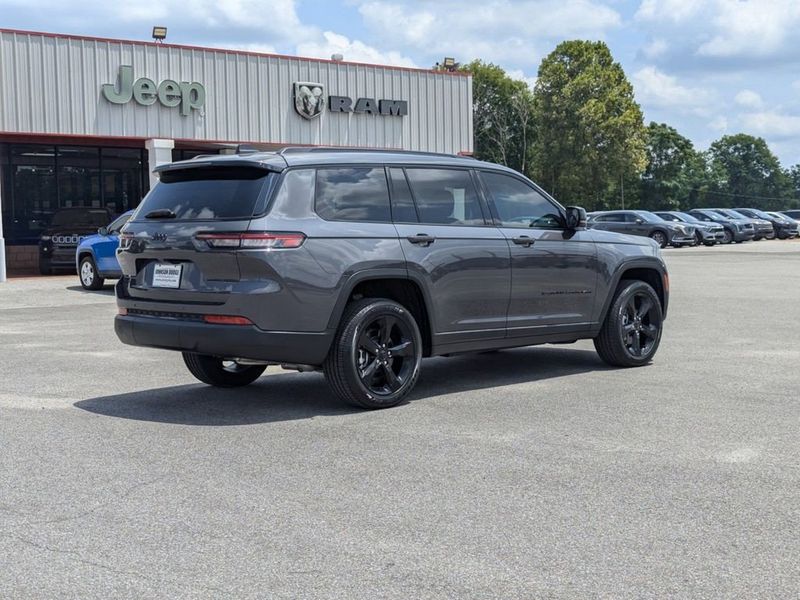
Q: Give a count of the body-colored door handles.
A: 2